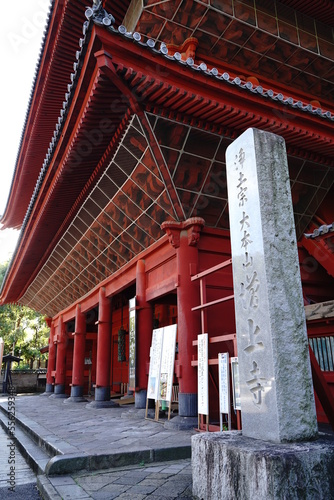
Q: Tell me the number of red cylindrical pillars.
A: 6